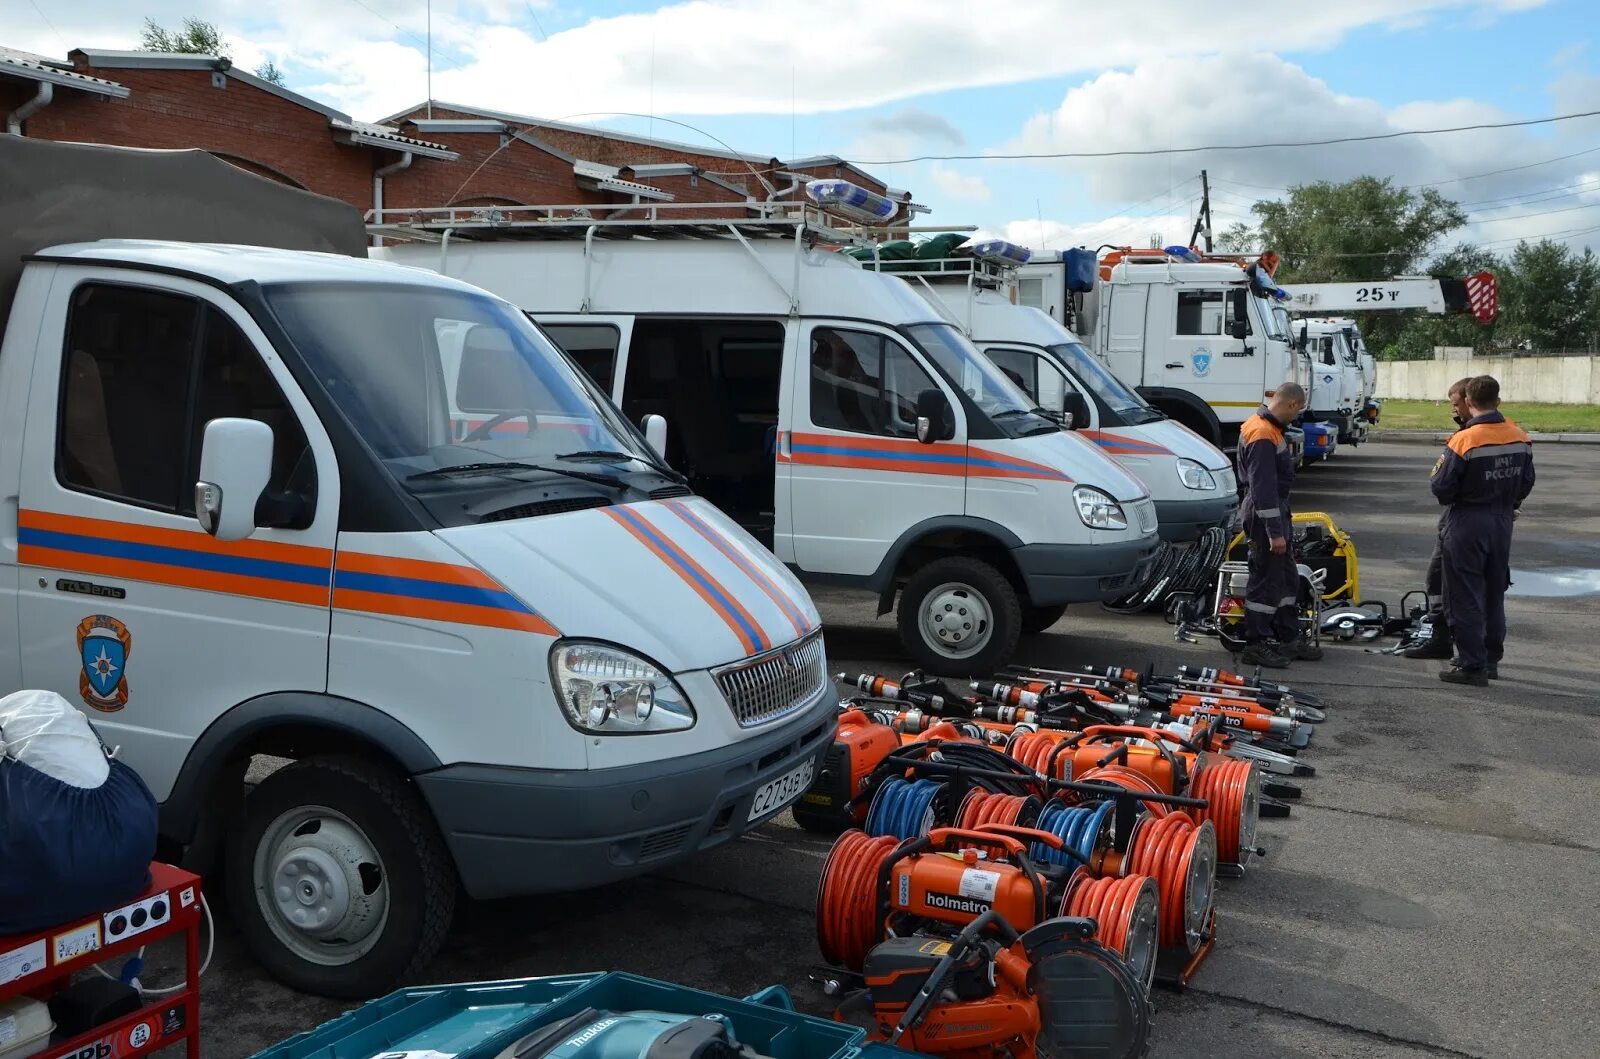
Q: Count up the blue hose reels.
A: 2